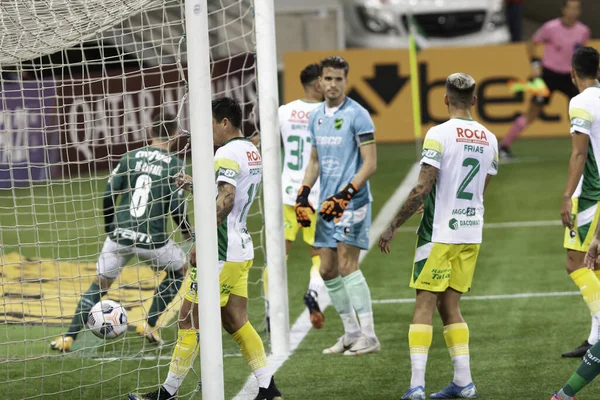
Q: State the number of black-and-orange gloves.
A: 2